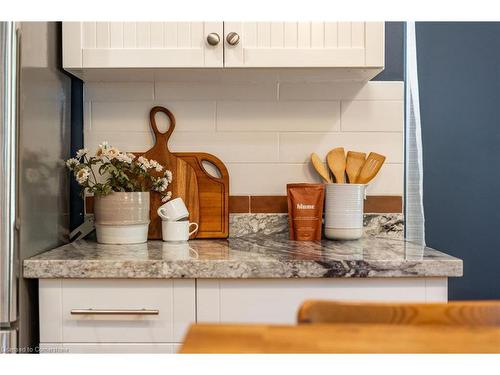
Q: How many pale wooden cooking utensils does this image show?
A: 4